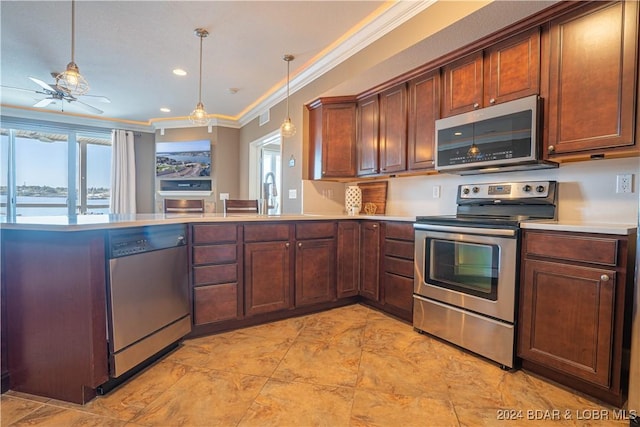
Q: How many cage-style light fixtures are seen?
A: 3